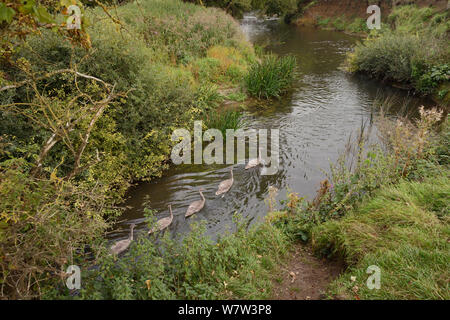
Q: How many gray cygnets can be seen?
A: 5